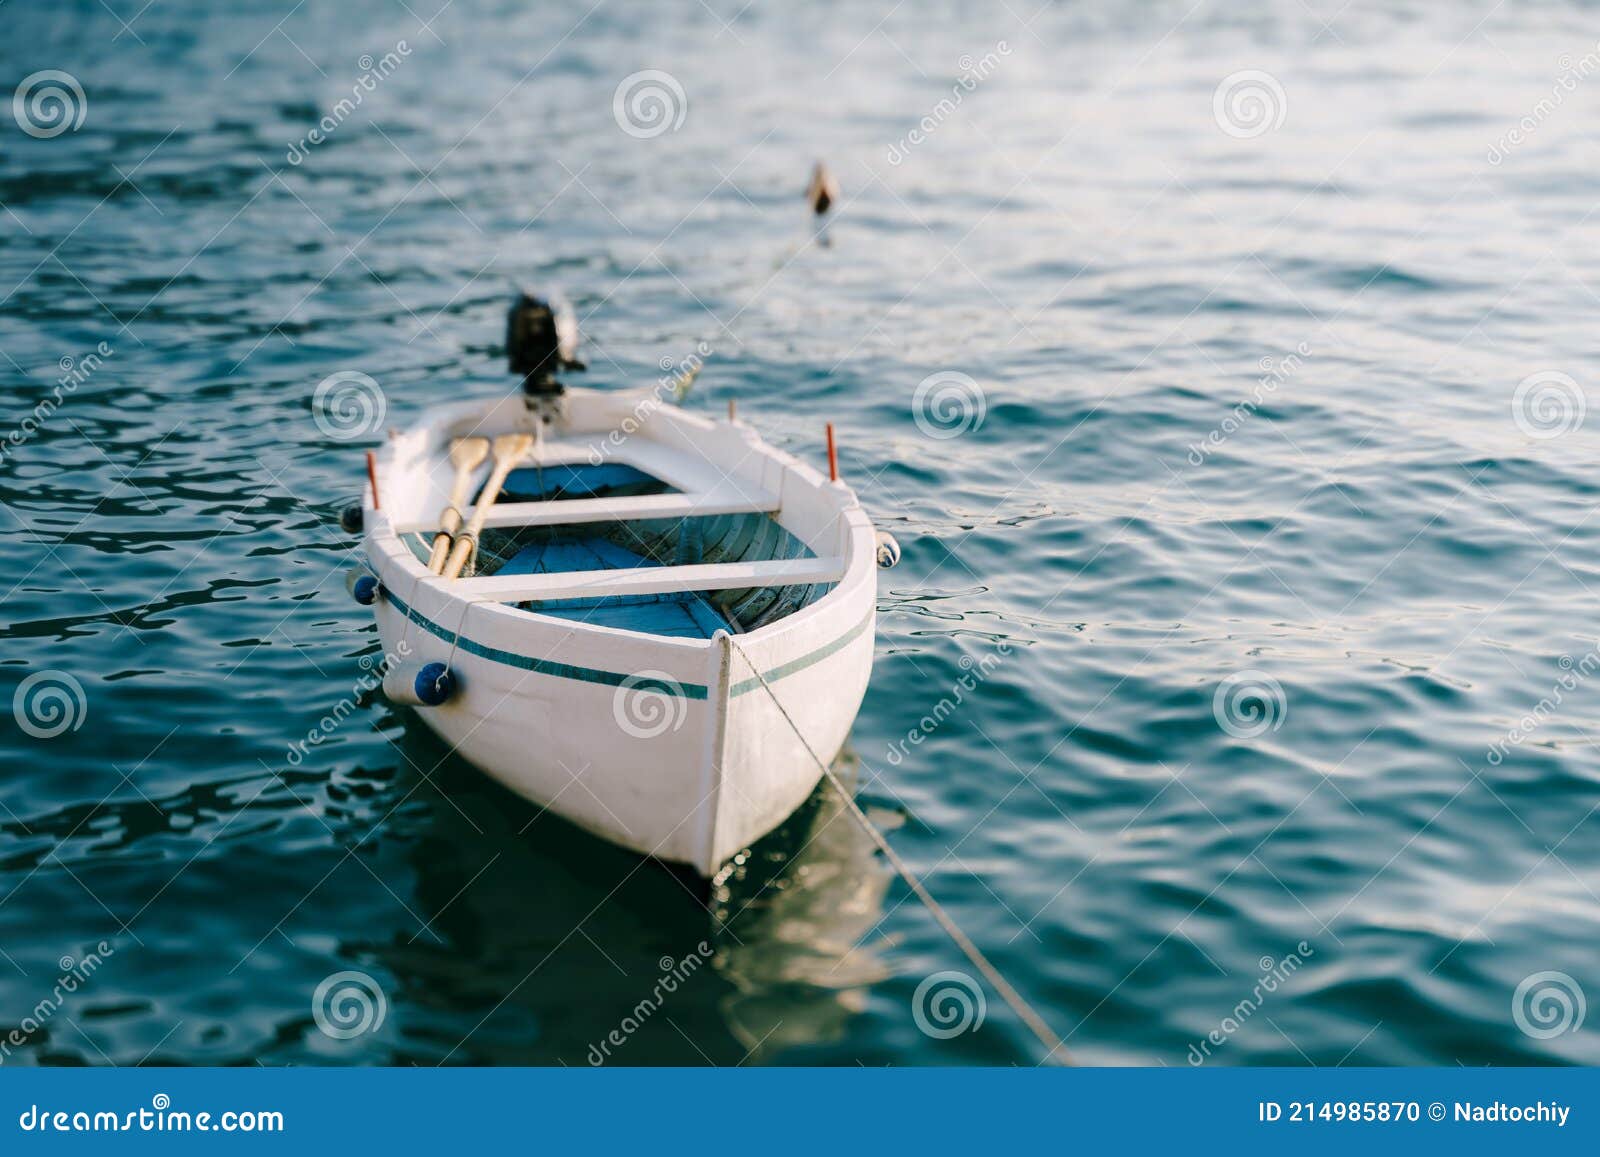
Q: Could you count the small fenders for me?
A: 4